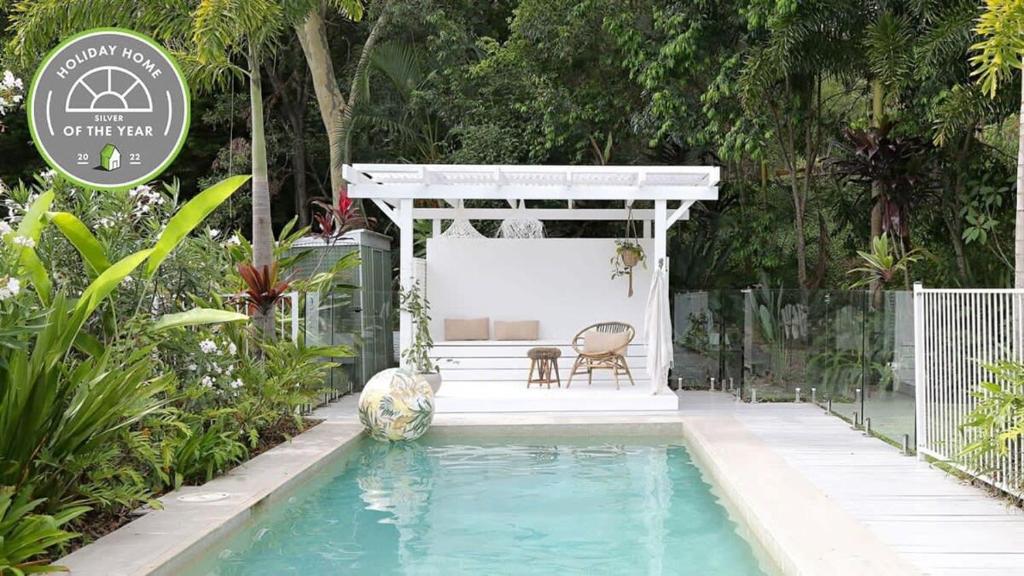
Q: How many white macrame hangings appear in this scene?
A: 2